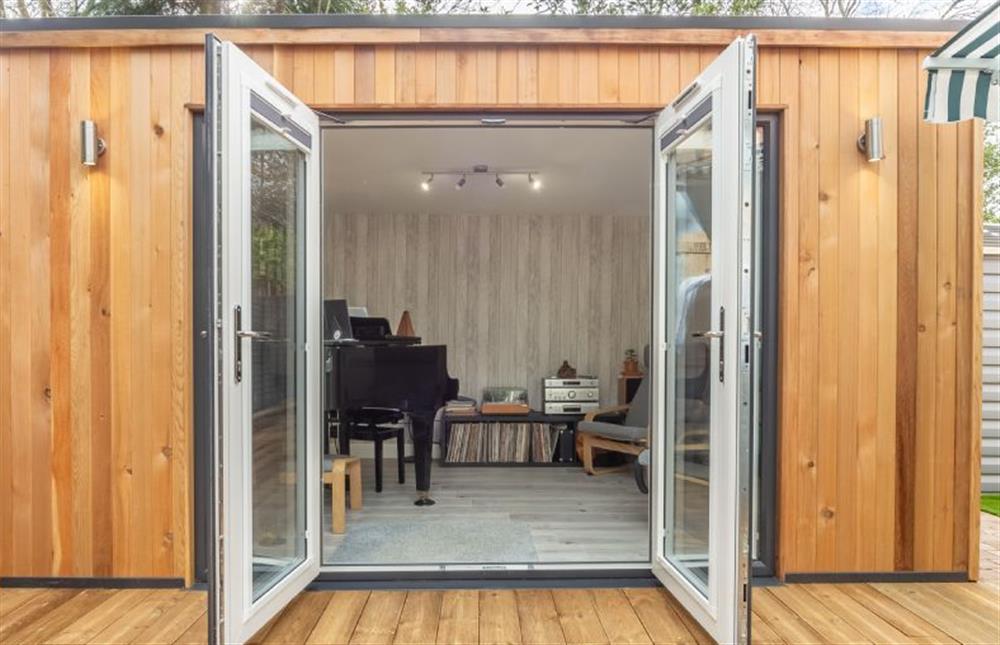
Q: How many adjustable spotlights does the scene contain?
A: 4